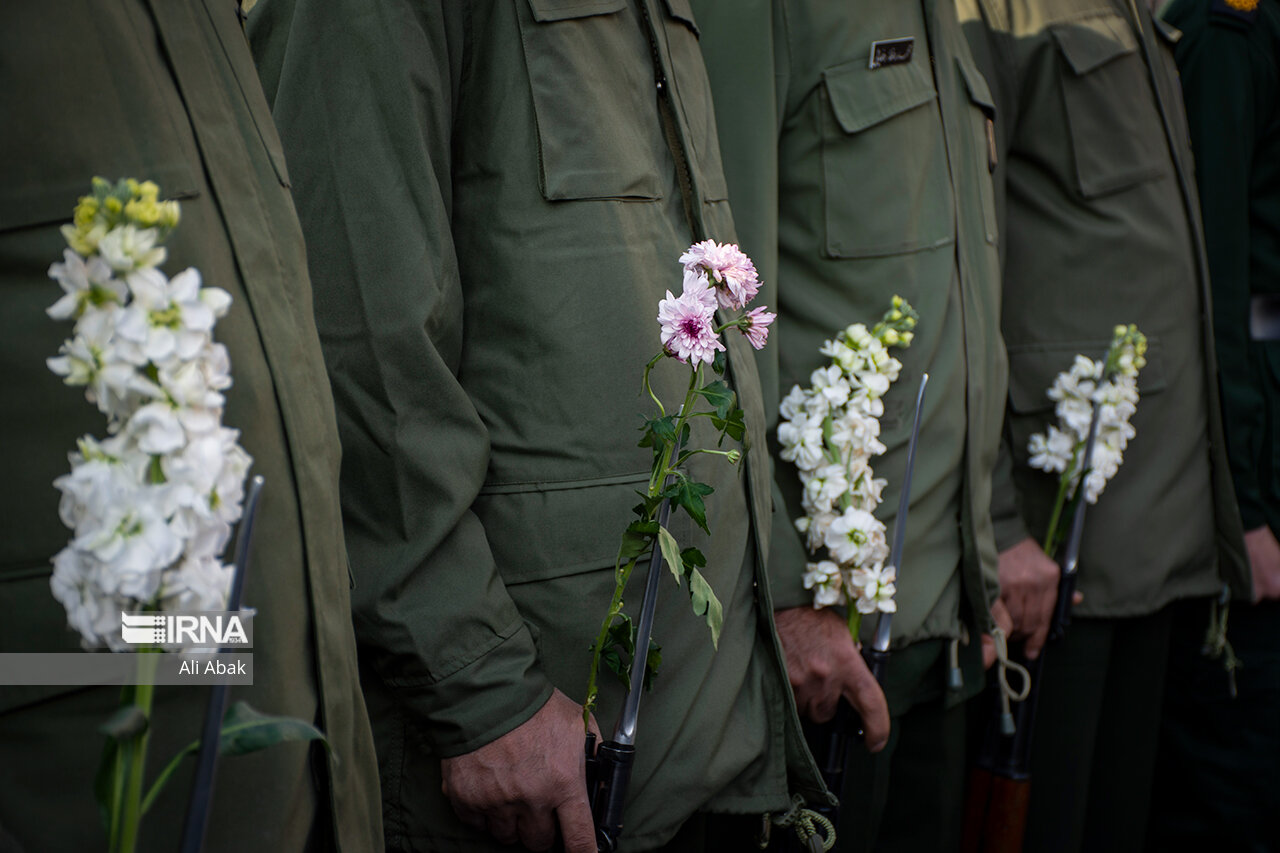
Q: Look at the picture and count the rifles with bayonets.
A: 4